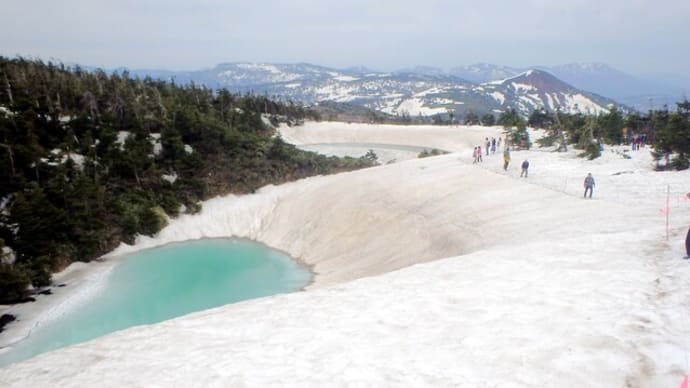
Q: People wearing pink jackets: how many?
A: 2